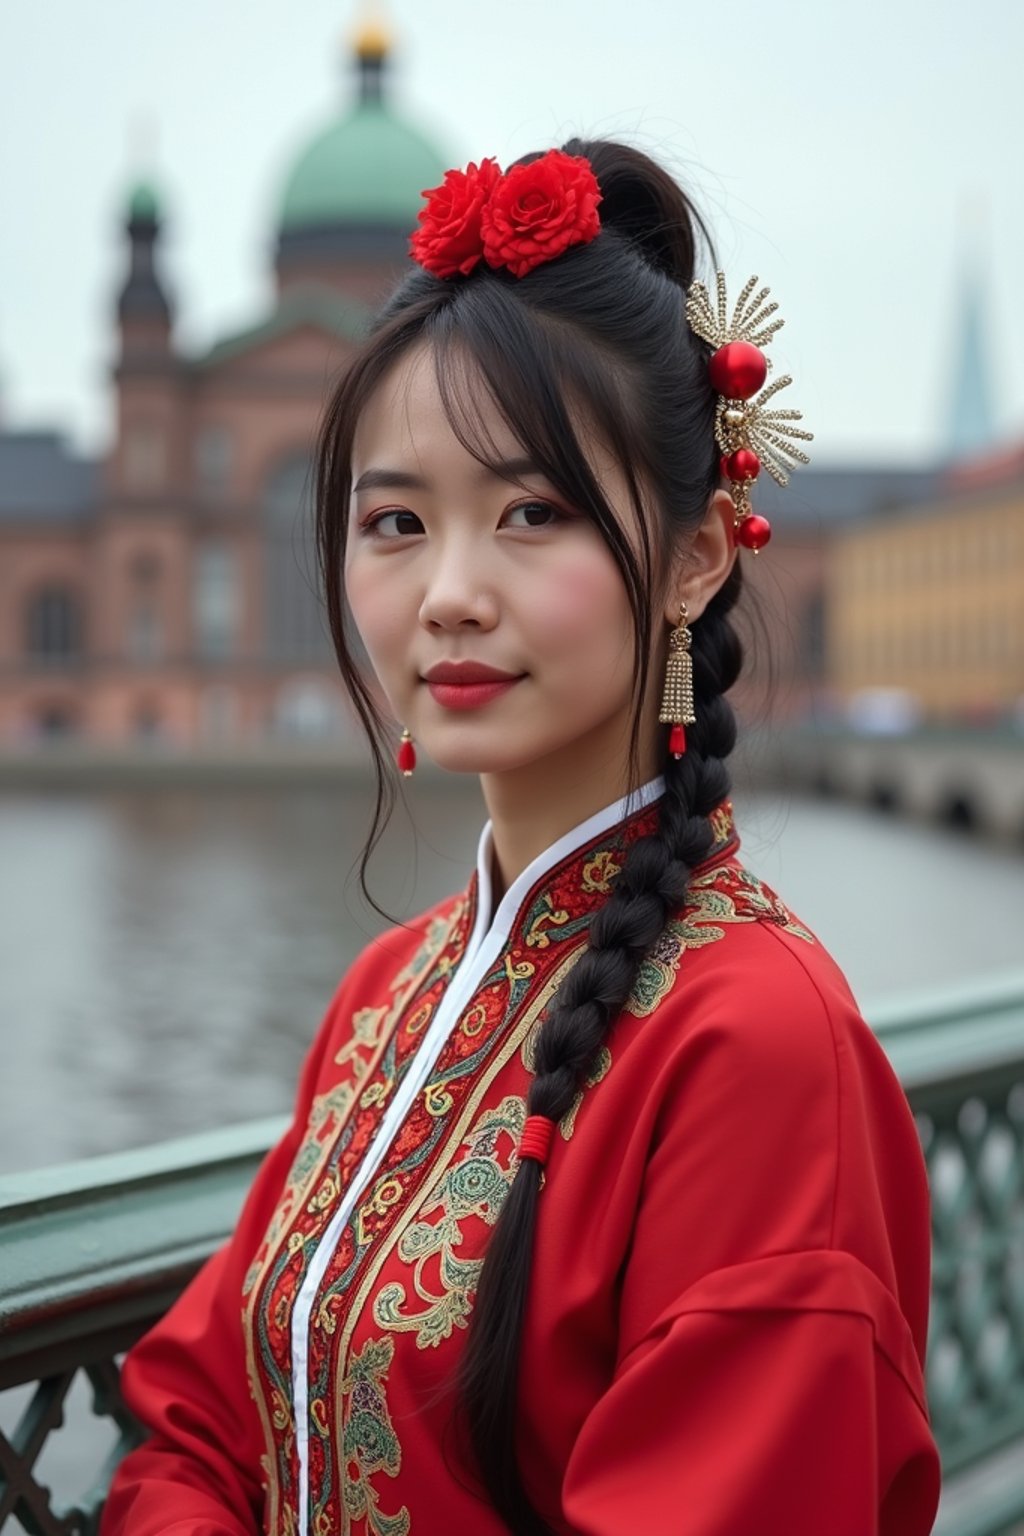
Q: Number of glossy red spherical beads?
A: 3